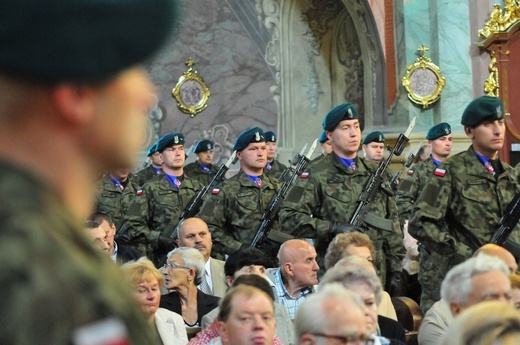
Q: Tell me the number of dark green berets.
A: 11